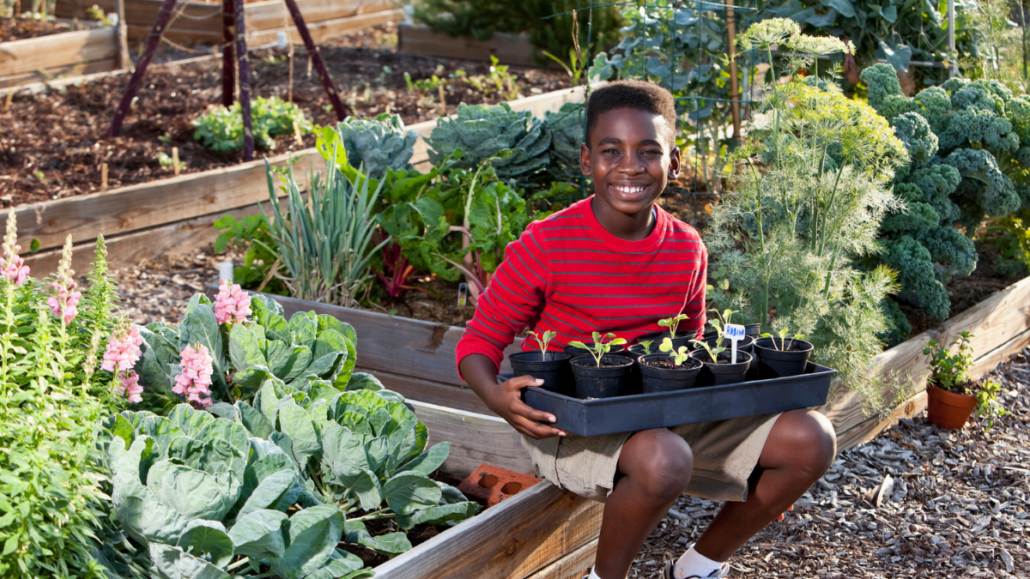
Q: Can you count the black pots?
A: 10